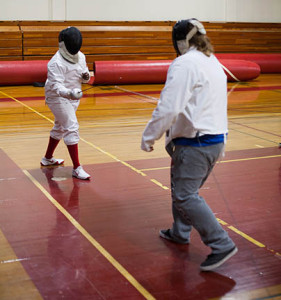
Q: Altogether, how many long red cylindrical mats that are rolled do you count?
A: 3